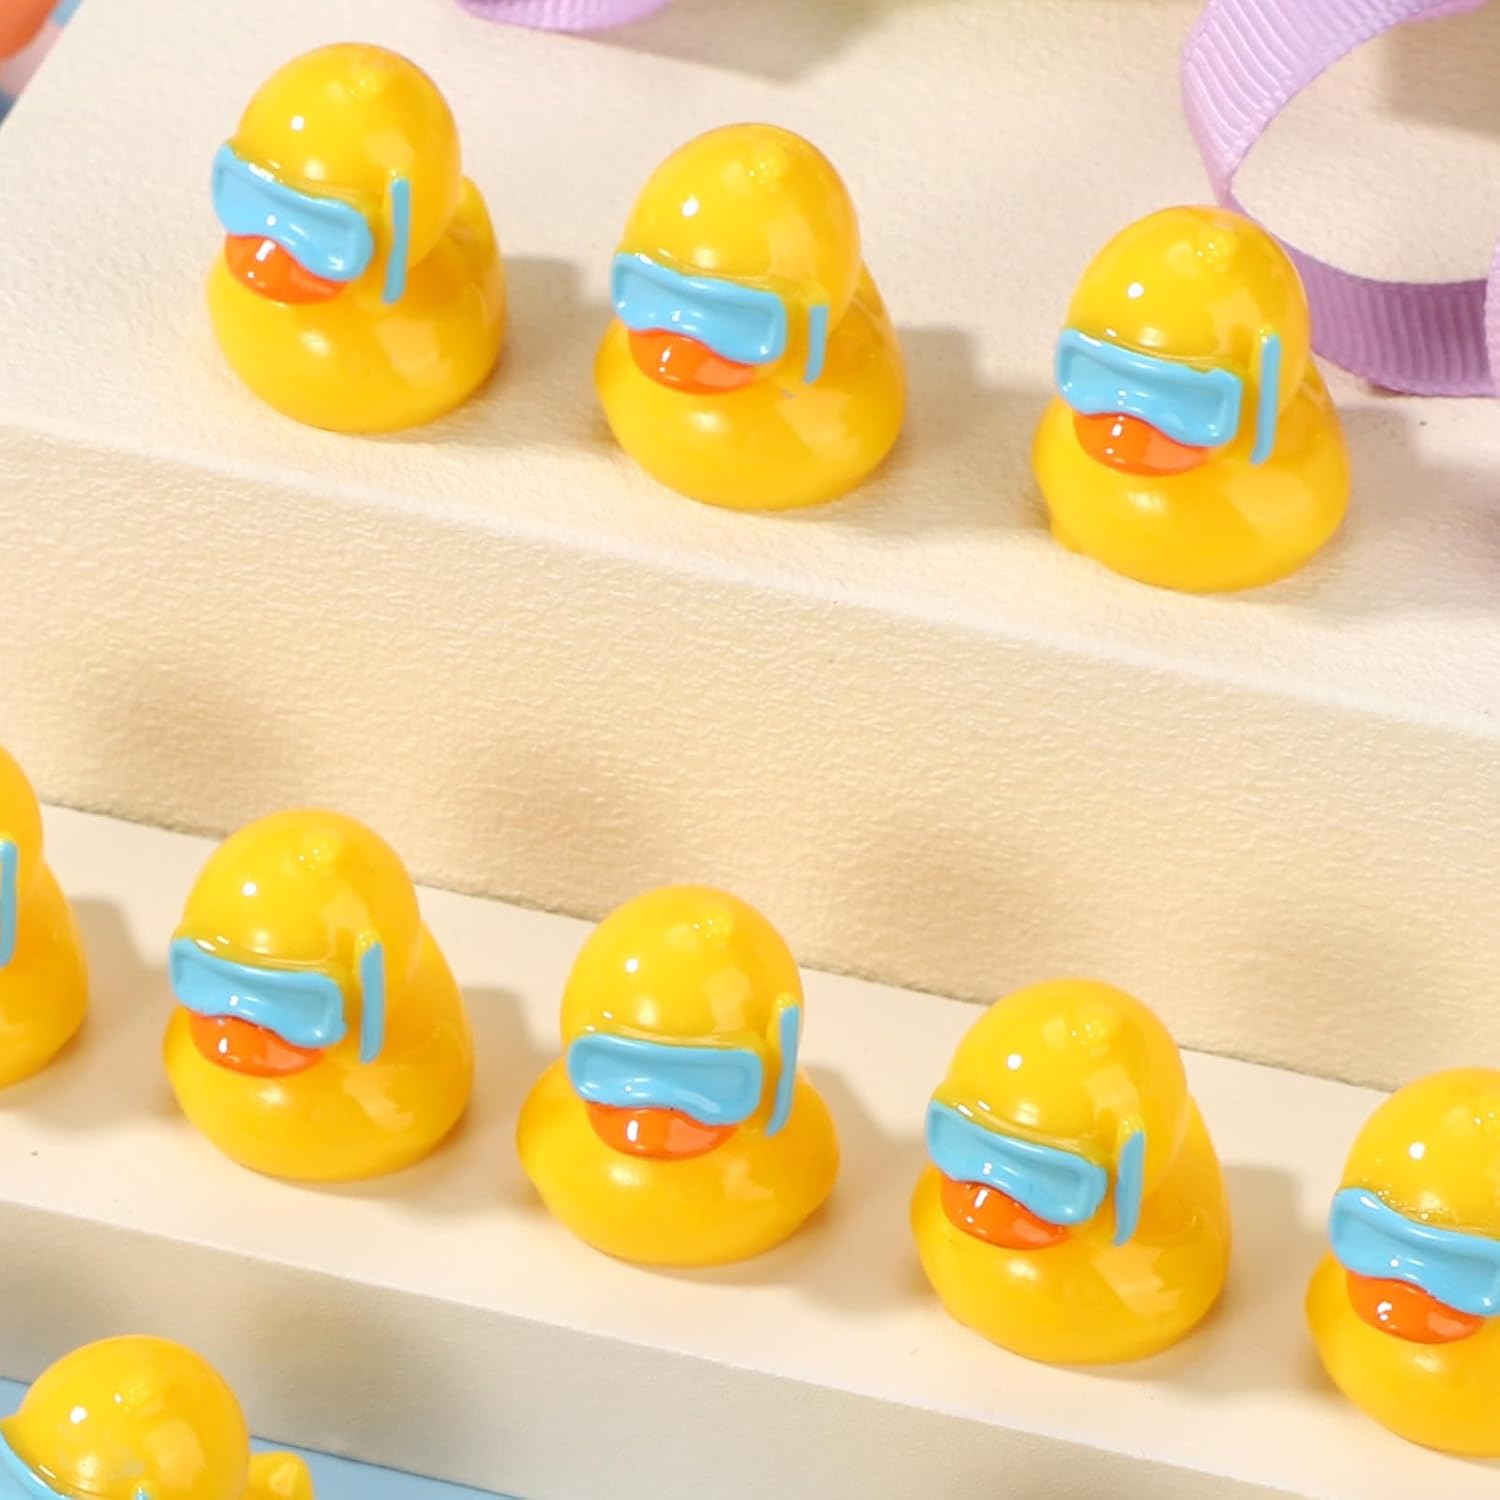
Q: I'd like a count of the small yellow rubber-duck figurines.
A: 9